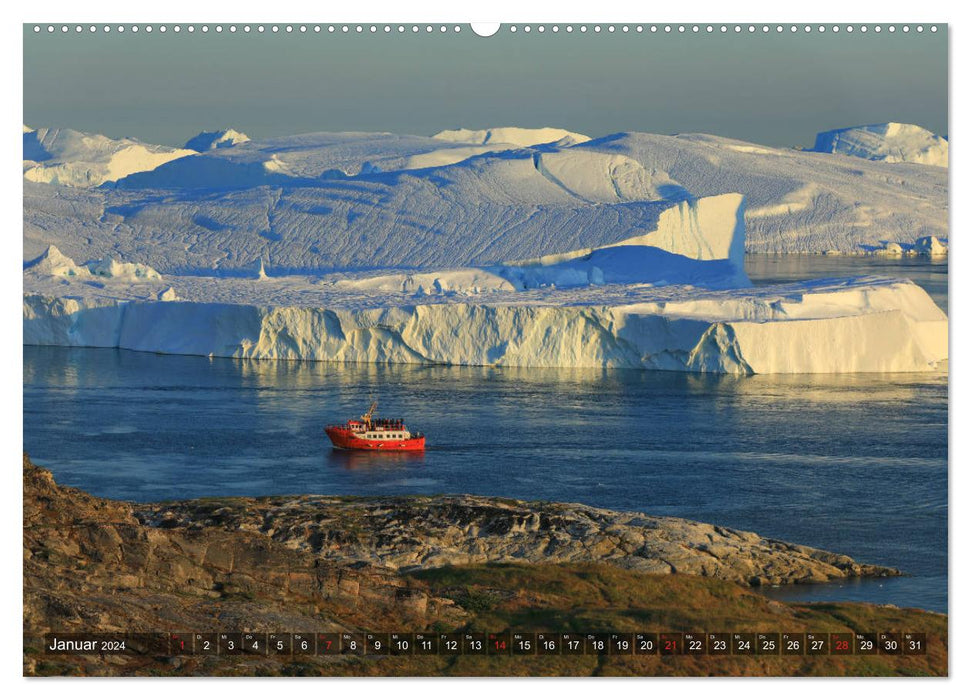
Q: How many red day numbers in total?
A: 5